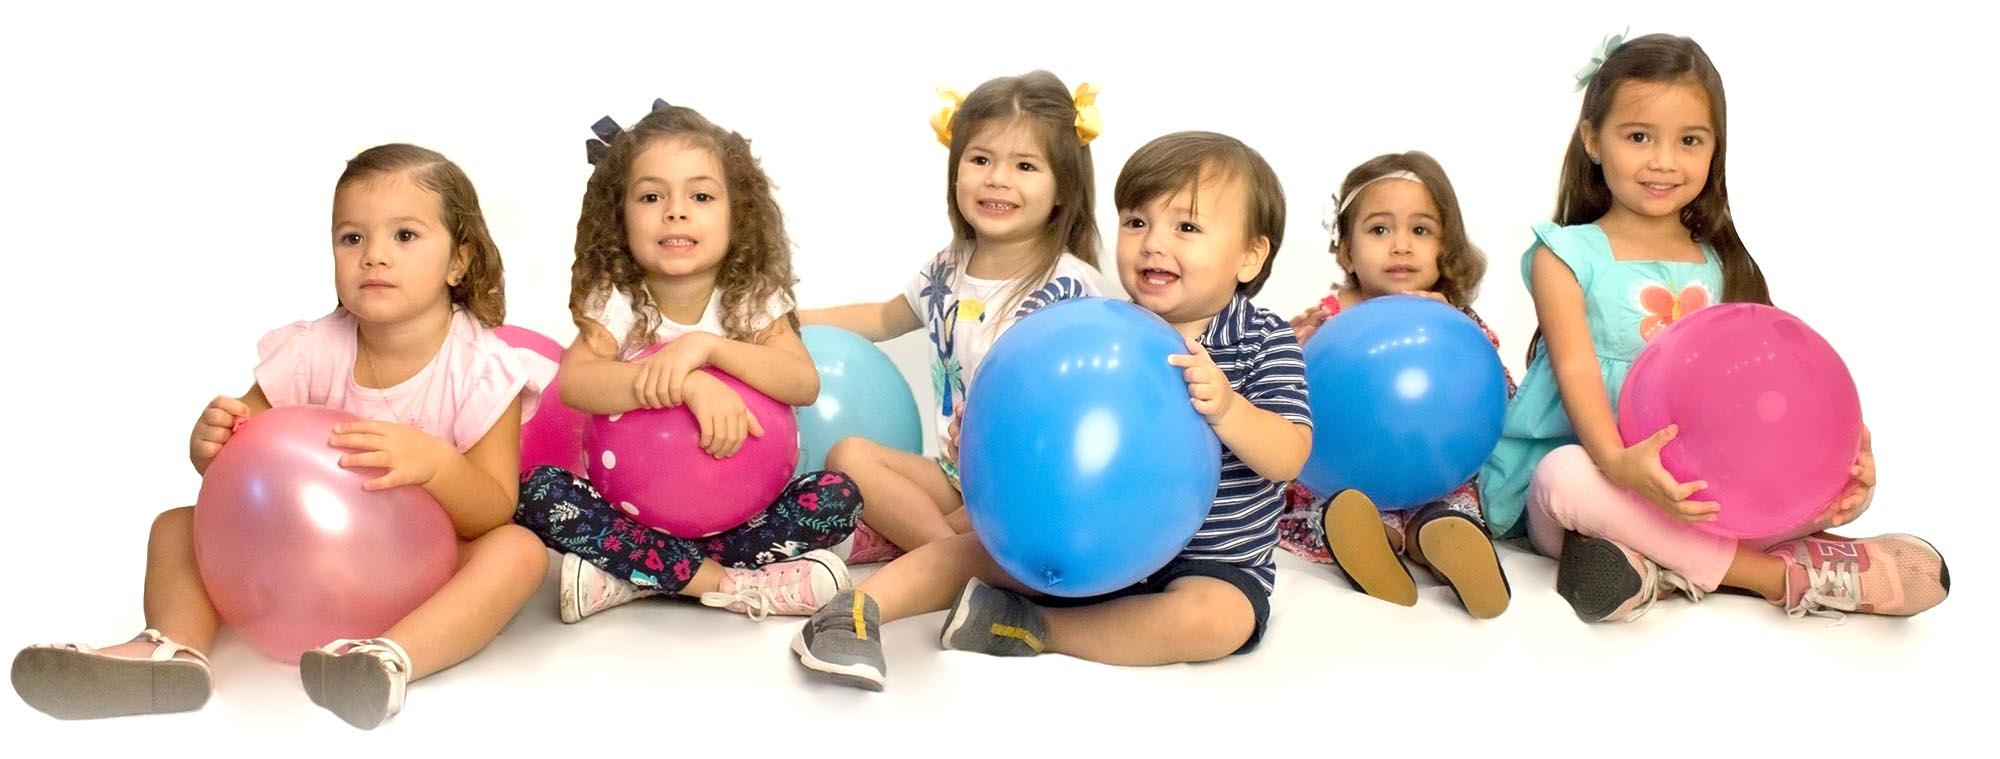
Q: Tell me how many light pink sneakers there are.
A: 4